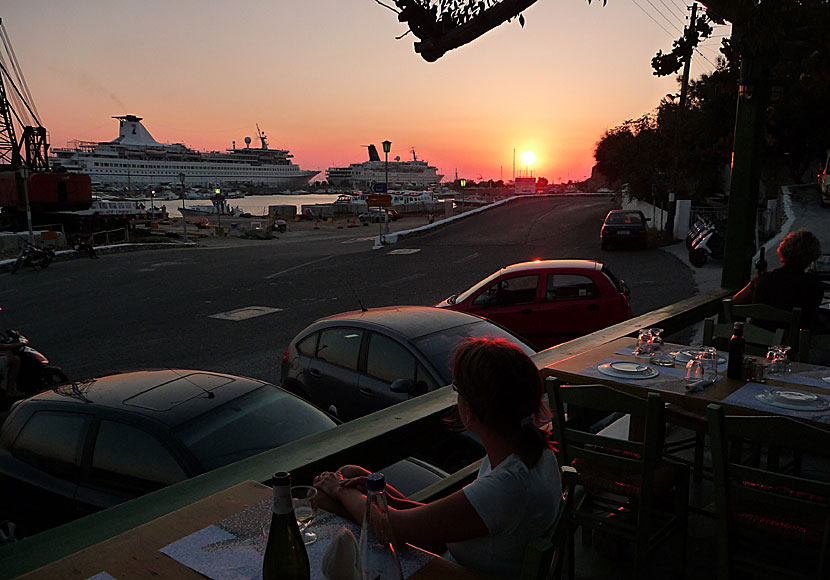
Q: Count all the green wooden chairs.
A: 6